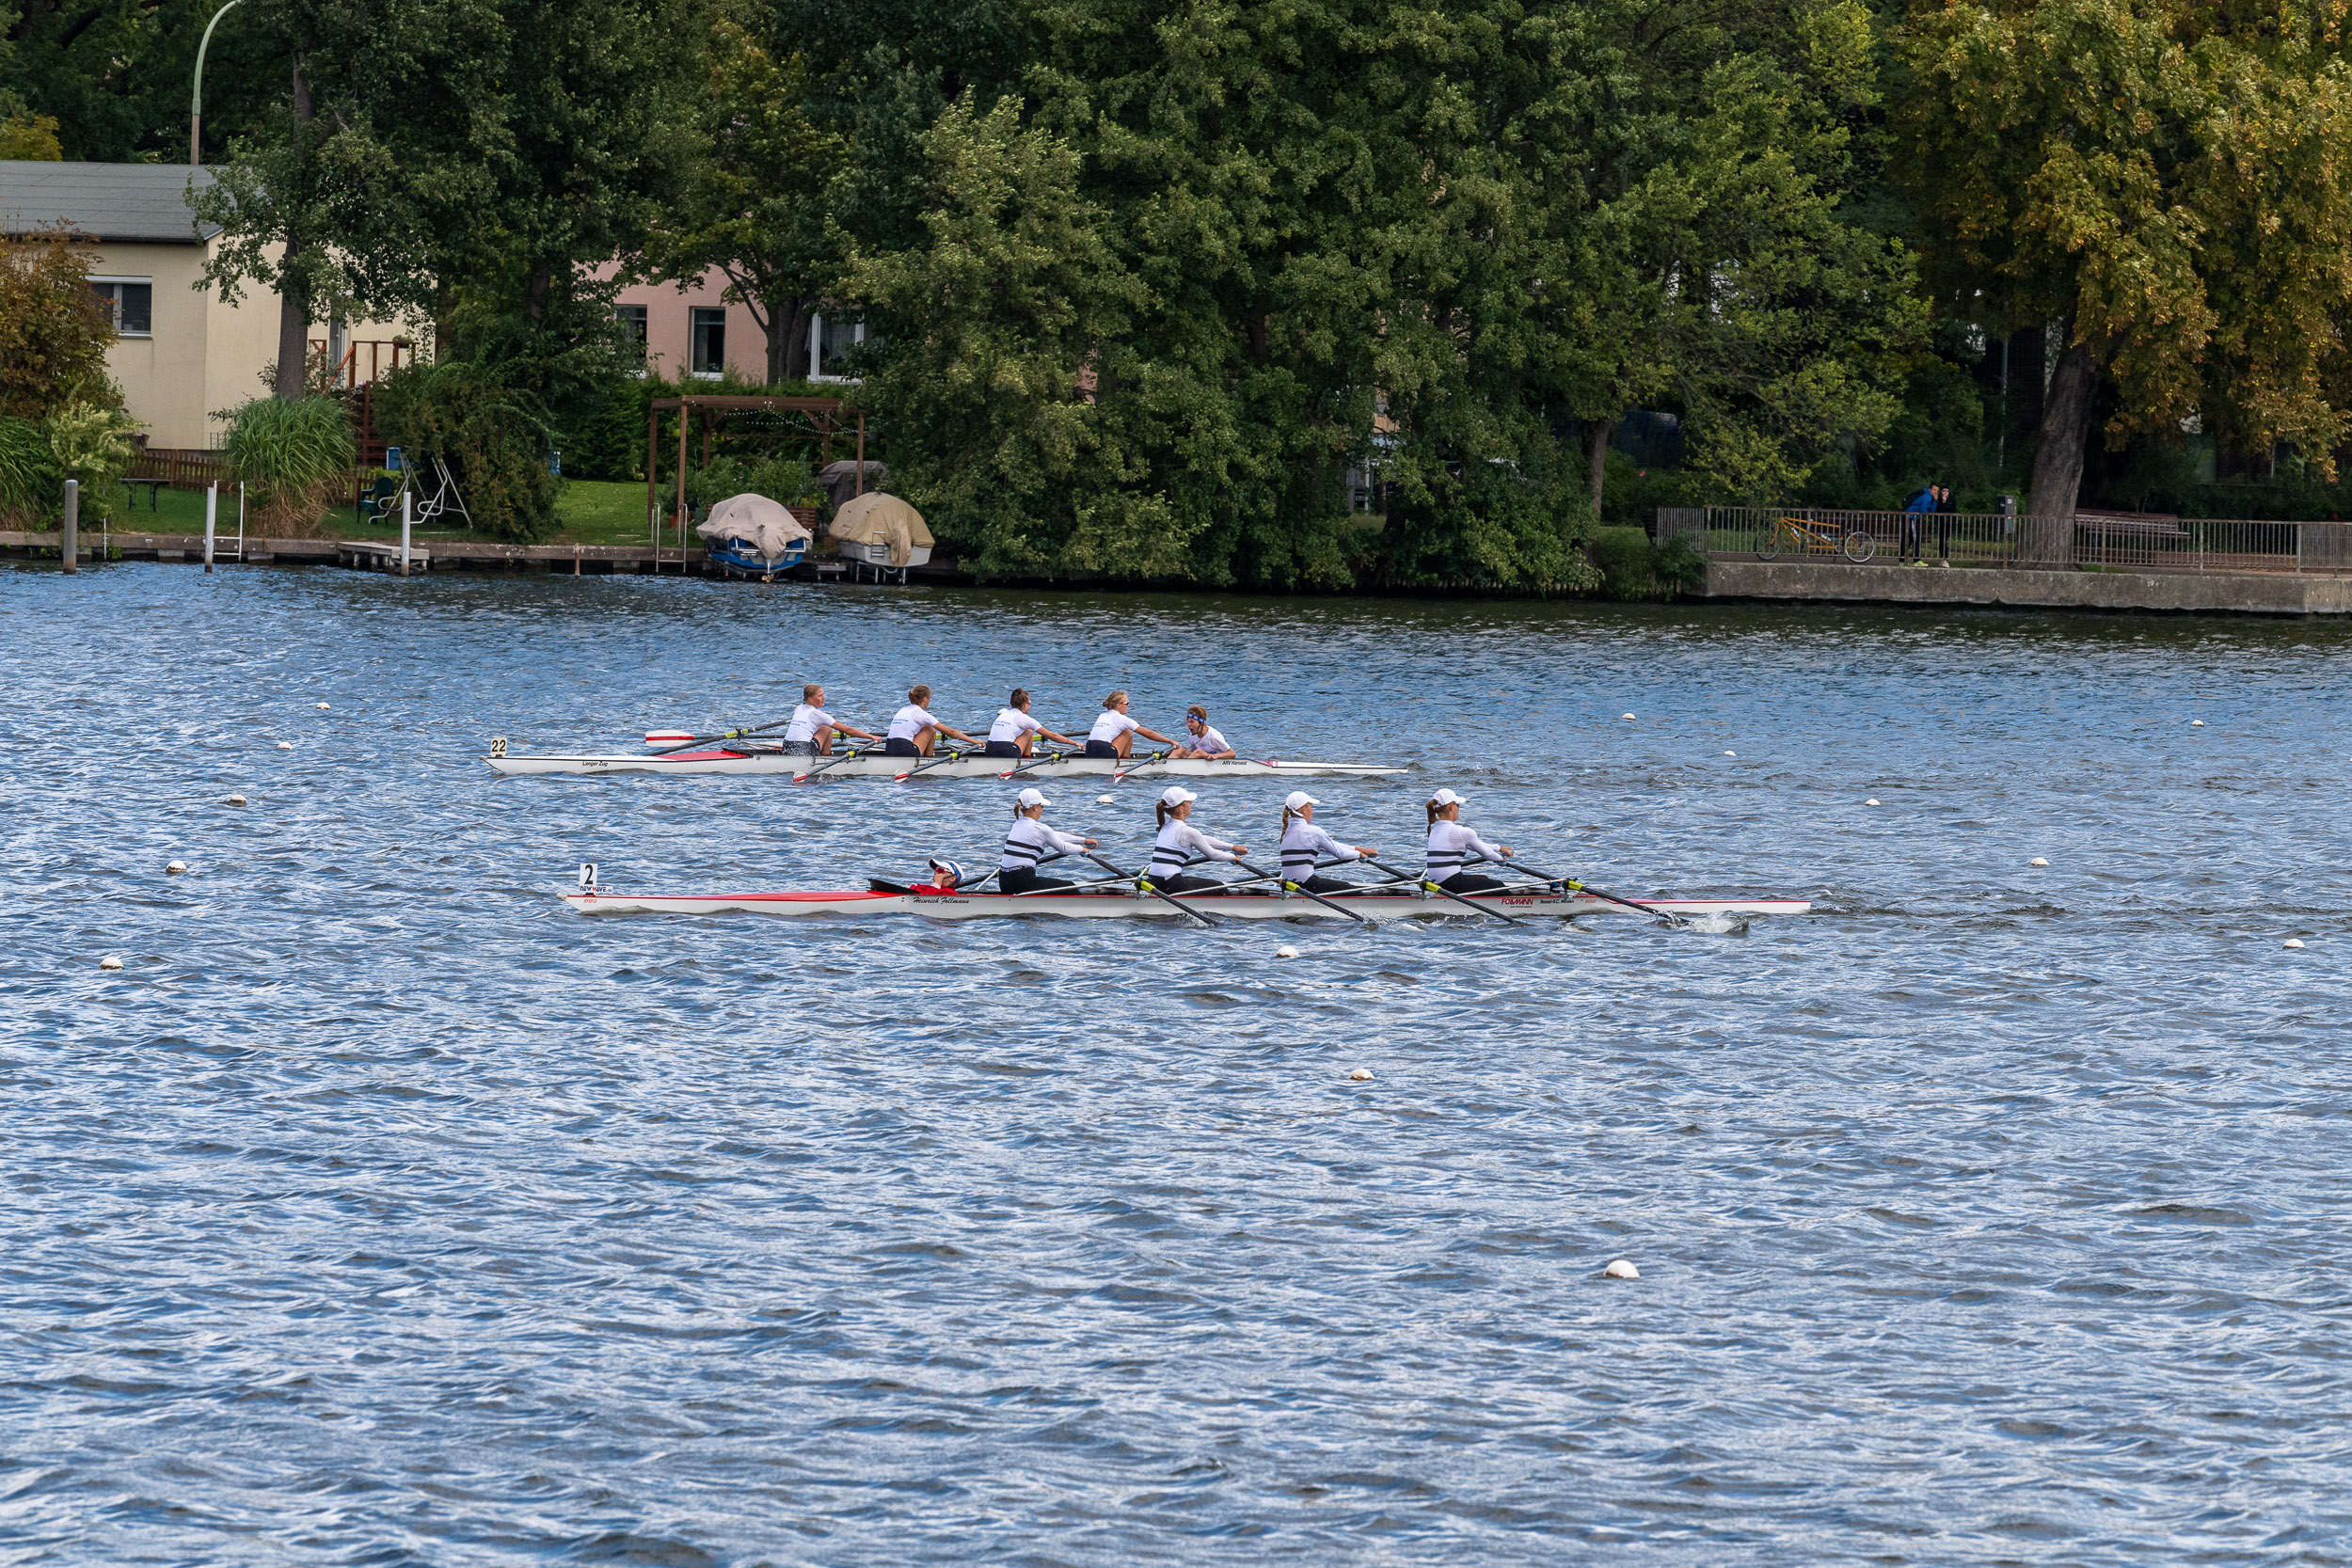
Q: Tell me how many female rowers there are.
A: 8